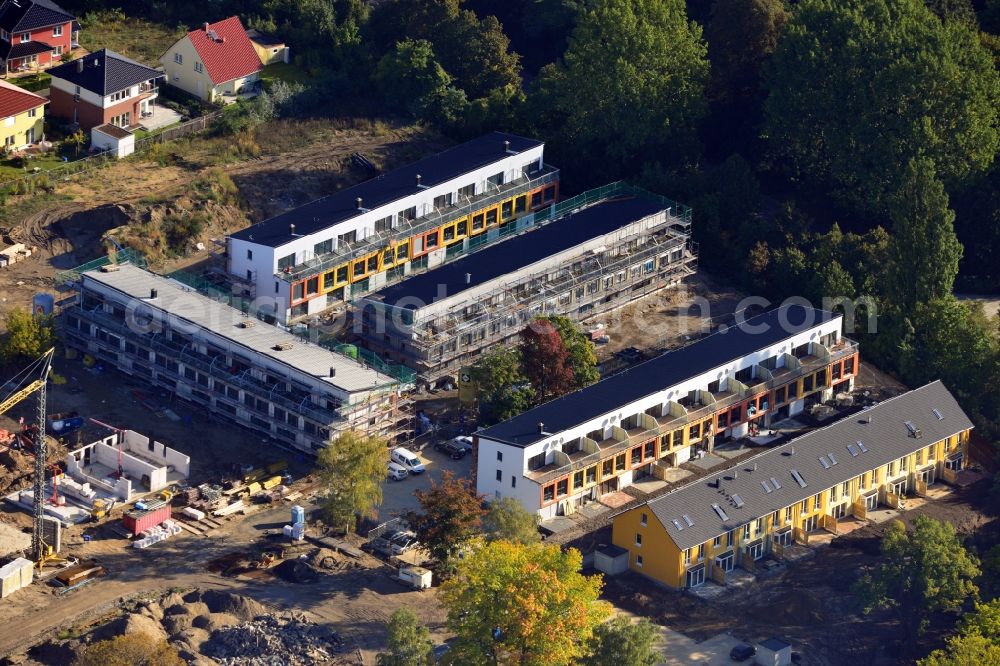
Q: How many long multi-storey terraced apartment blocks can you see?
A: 5